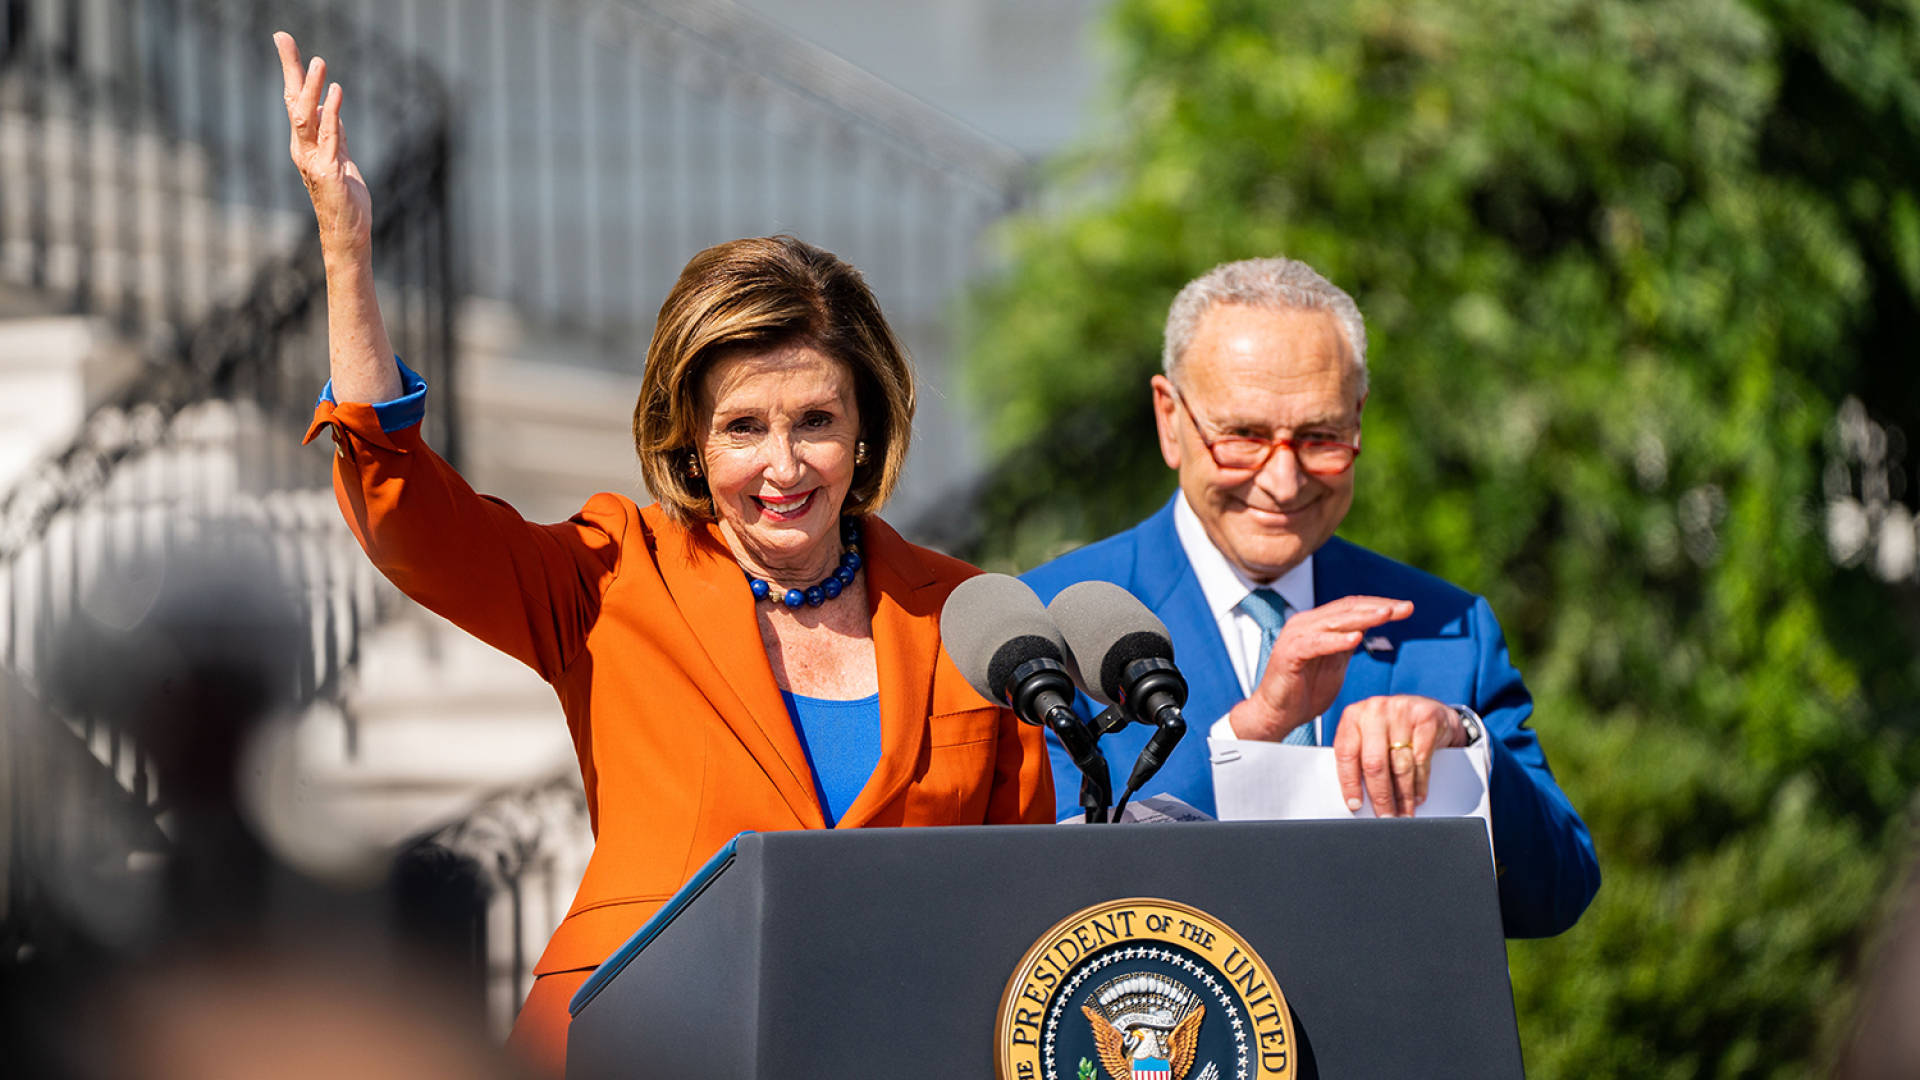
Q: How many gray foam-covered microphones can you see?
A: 2